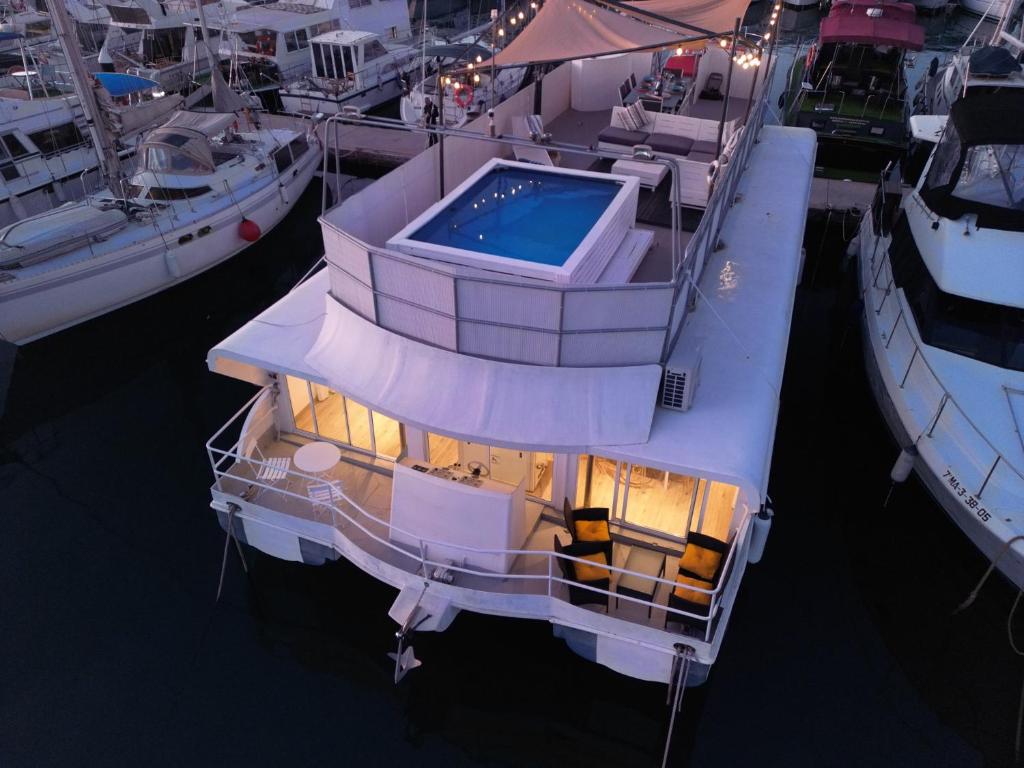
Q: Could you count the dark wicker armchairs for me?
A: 4